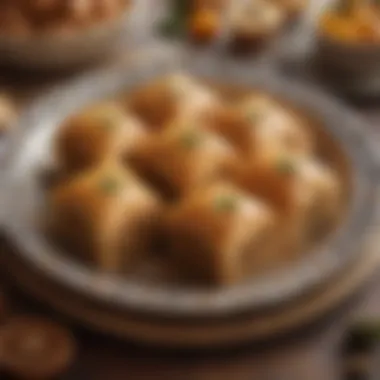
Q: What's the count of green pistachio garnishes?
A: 6